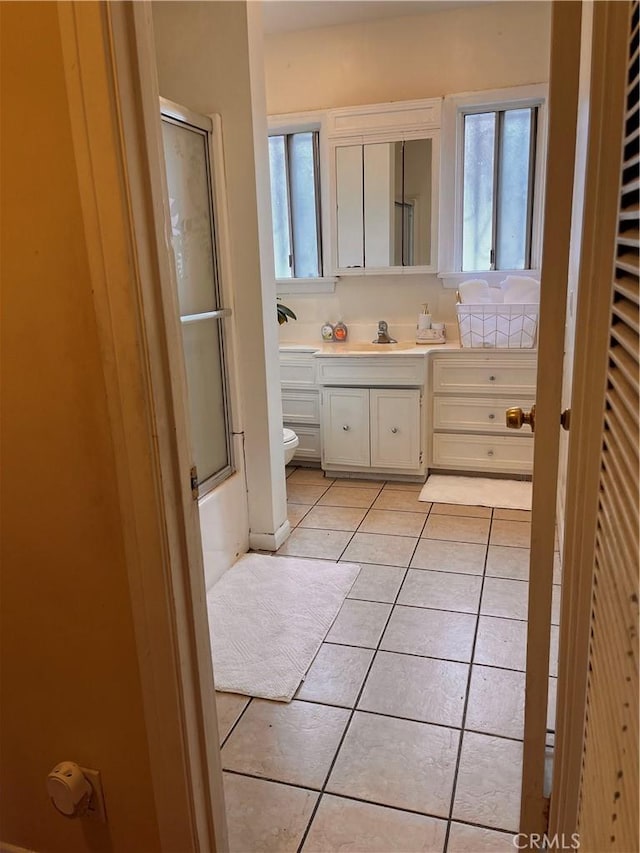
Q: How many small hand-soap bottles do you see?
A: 2